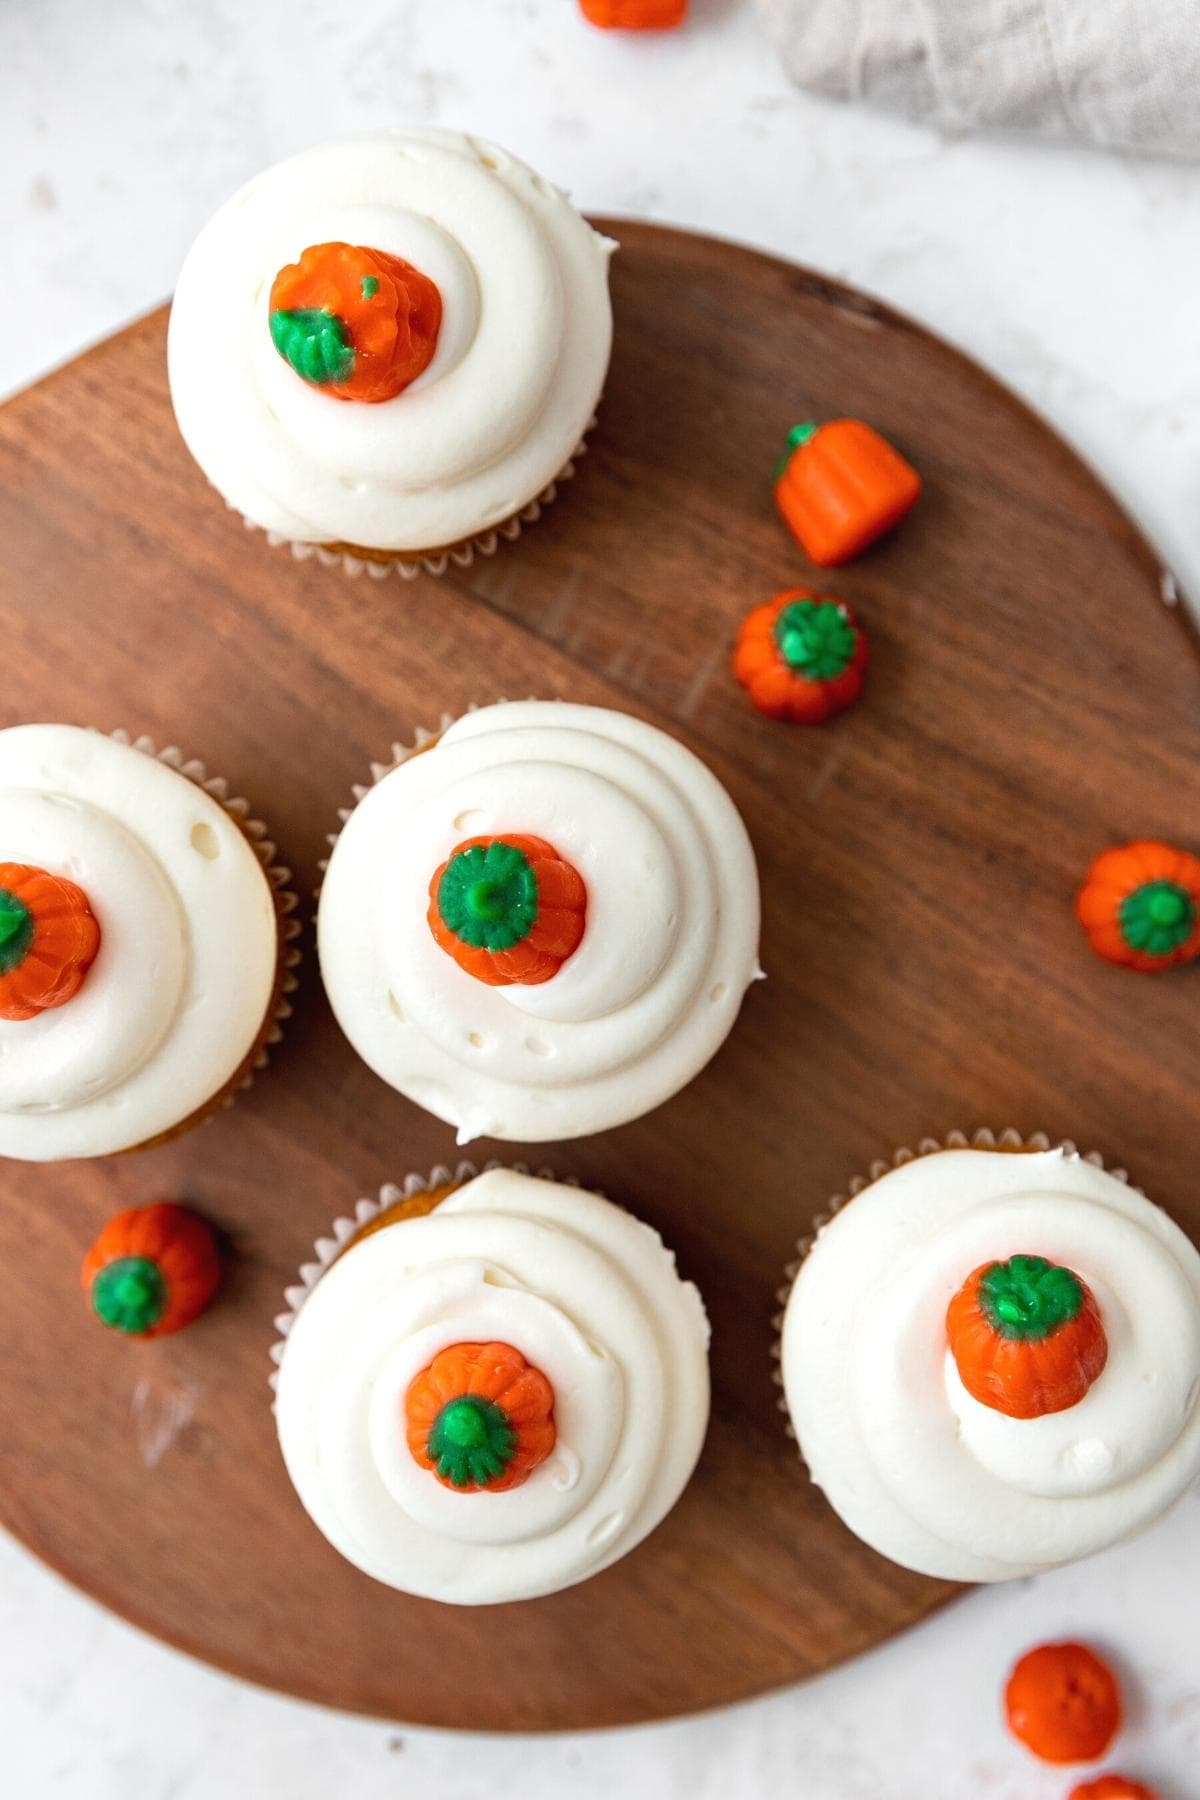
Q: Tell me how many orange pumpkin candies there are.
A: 12